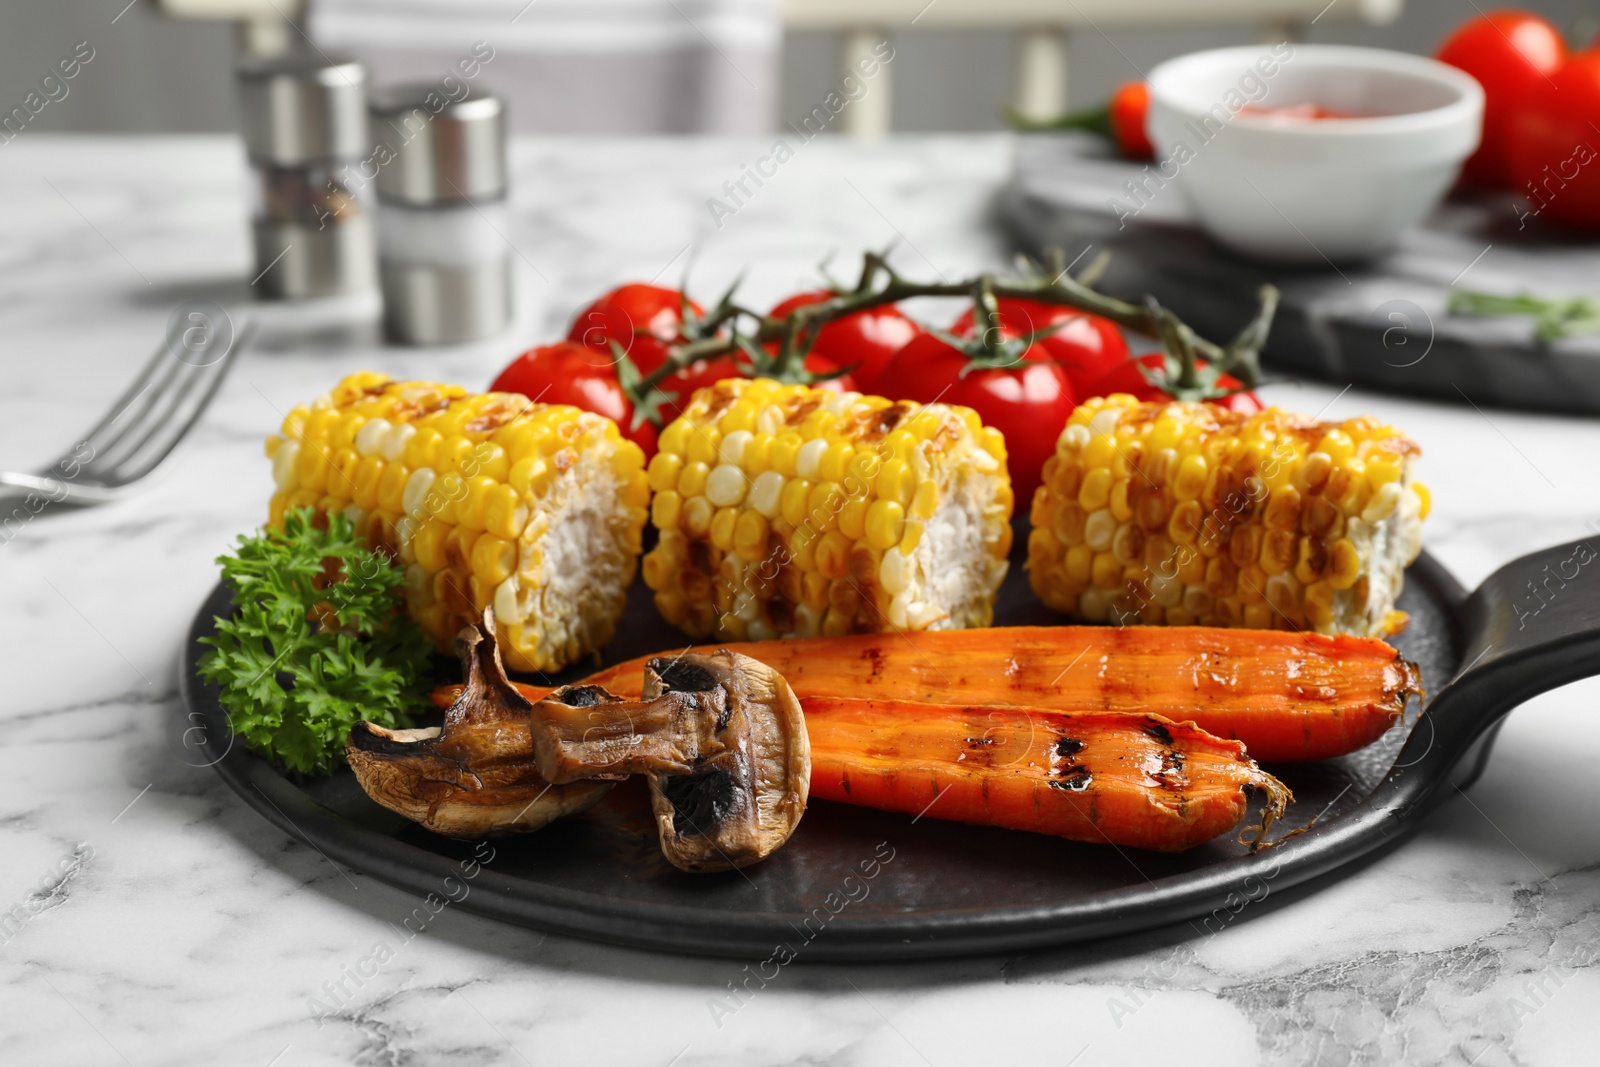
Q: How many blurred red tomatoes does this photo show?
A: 2